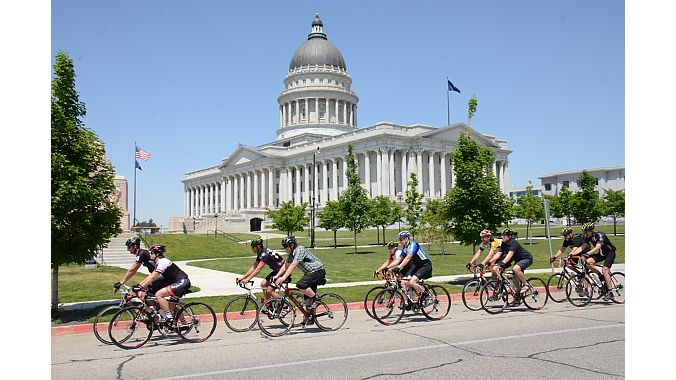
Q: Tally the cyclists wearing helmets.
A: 10